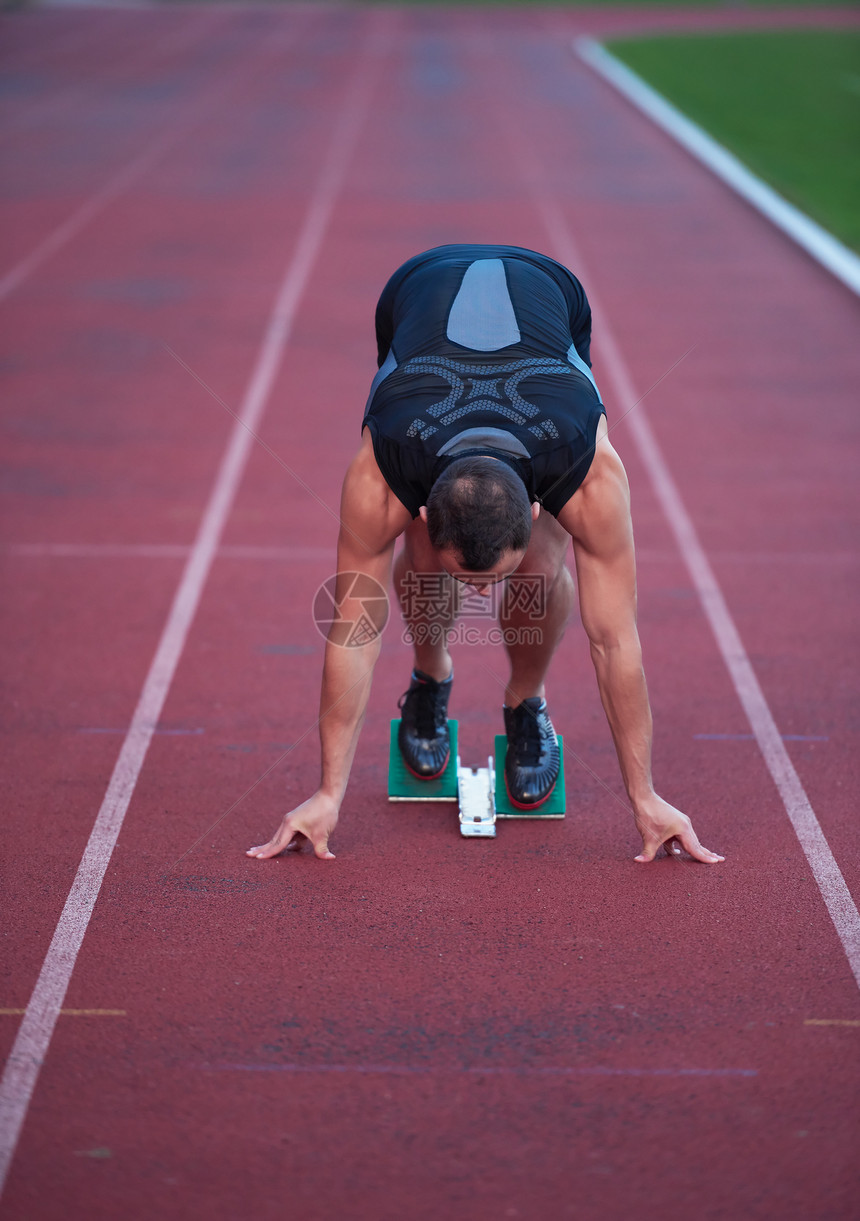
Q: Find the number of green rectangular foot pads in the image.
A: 2